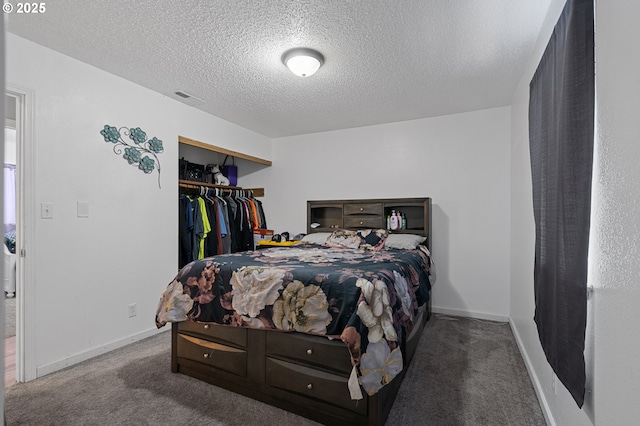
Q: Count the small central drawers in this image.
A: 2